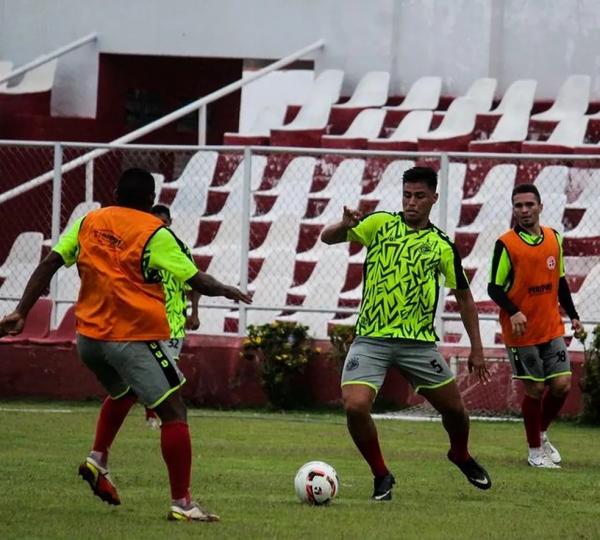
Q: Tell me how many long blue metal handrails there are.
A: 0